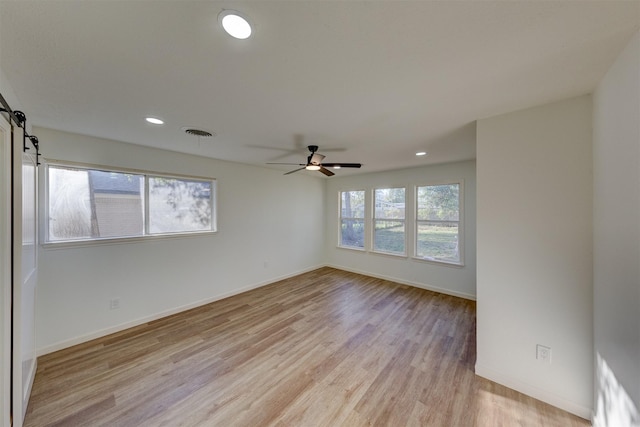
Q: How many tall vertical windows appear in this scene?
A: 3